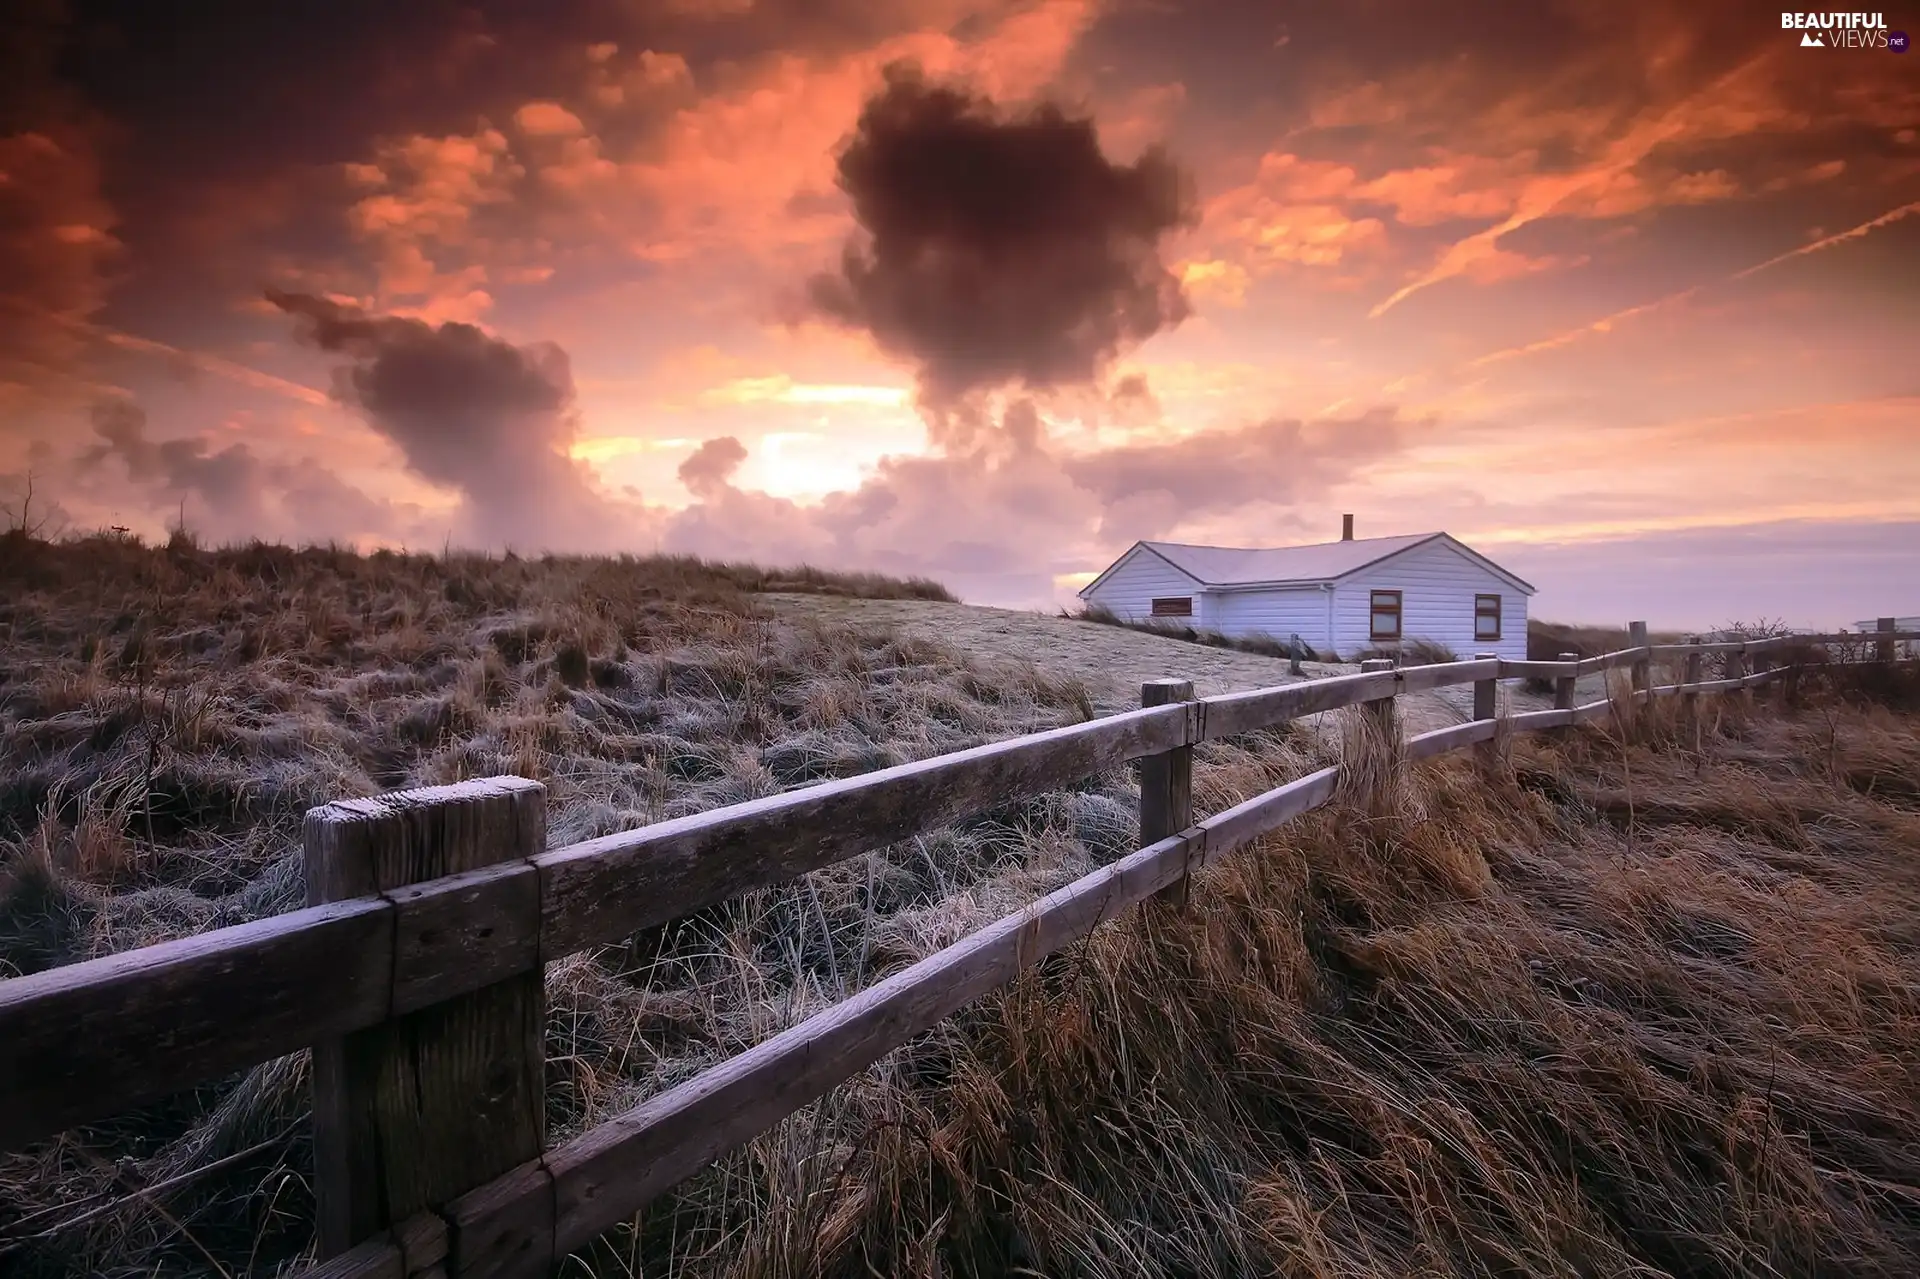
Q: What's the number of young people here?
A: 0